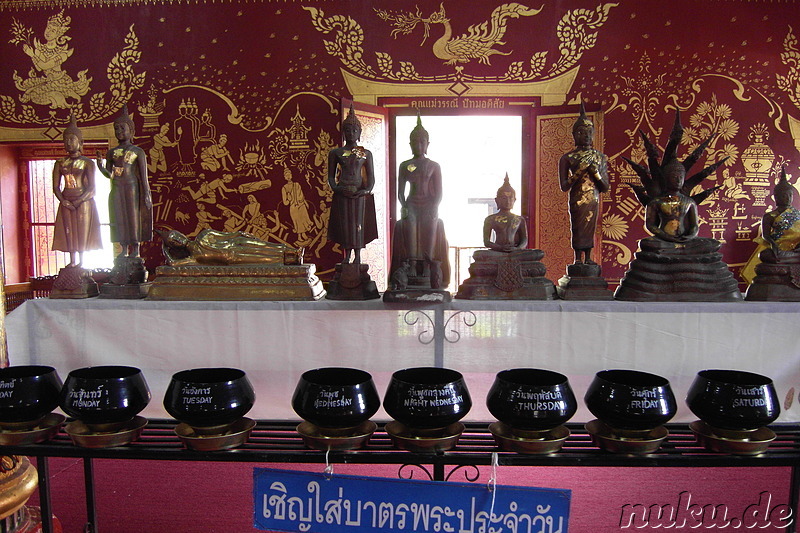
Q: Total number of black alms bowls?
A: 8